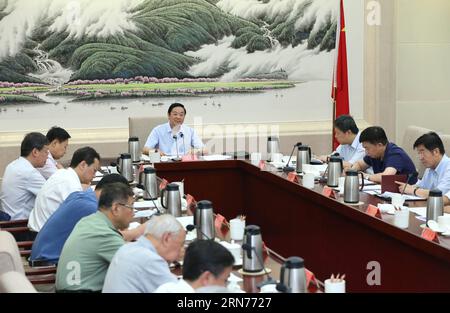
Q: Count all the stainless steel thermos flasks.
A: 12